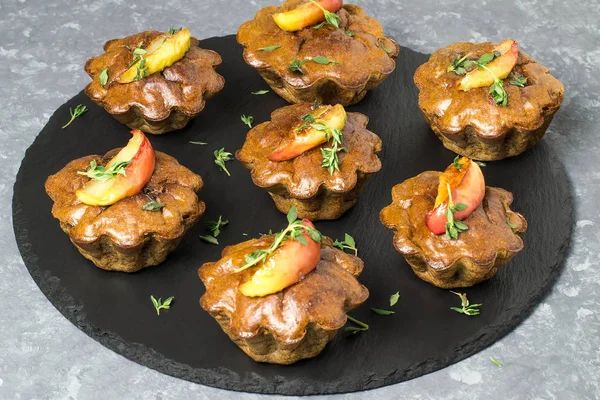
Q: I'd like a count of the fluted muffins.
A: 7